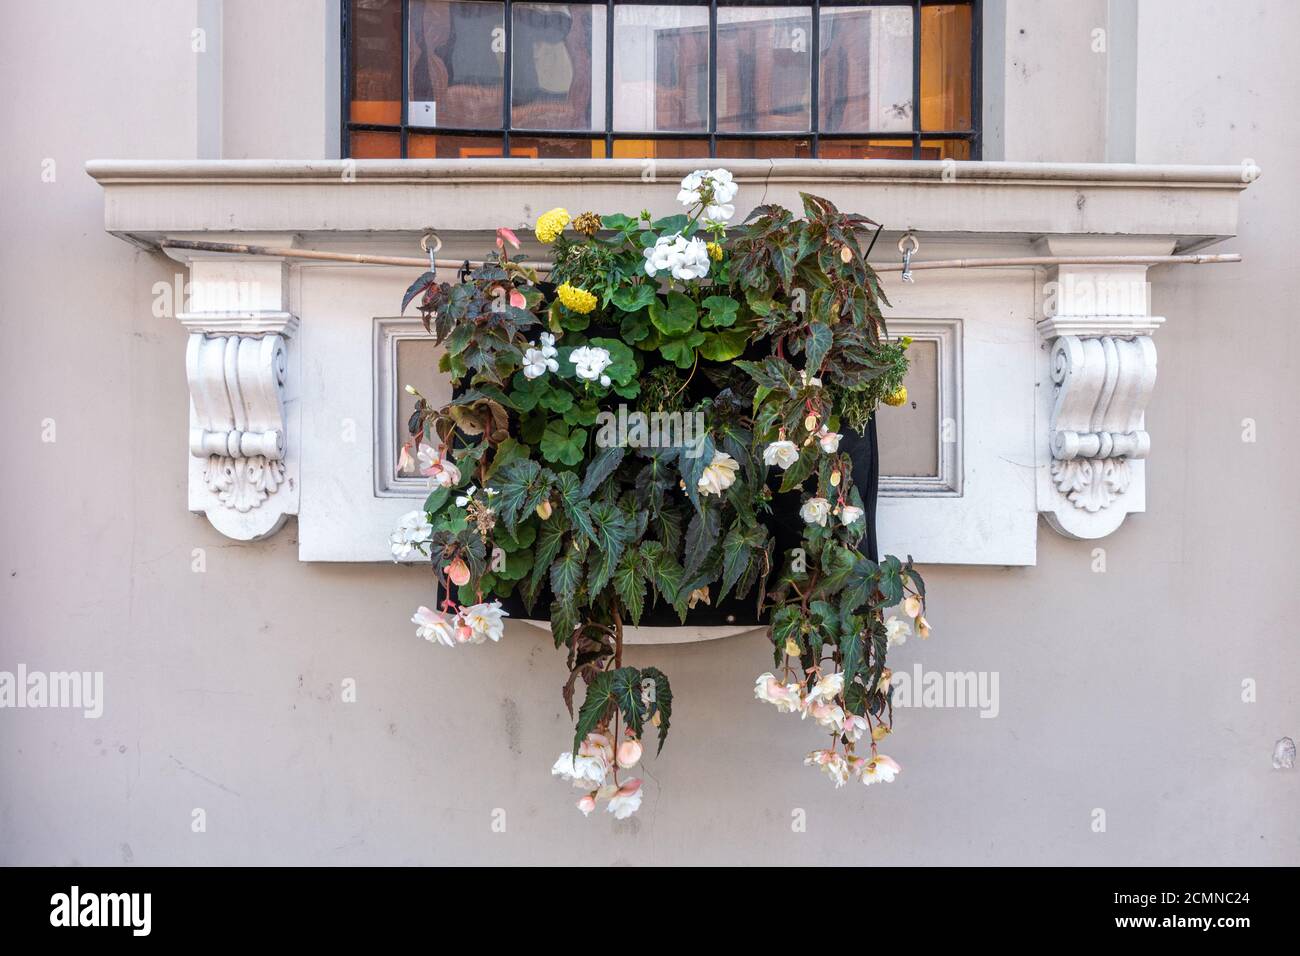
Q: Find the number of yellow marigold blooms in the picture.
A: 4